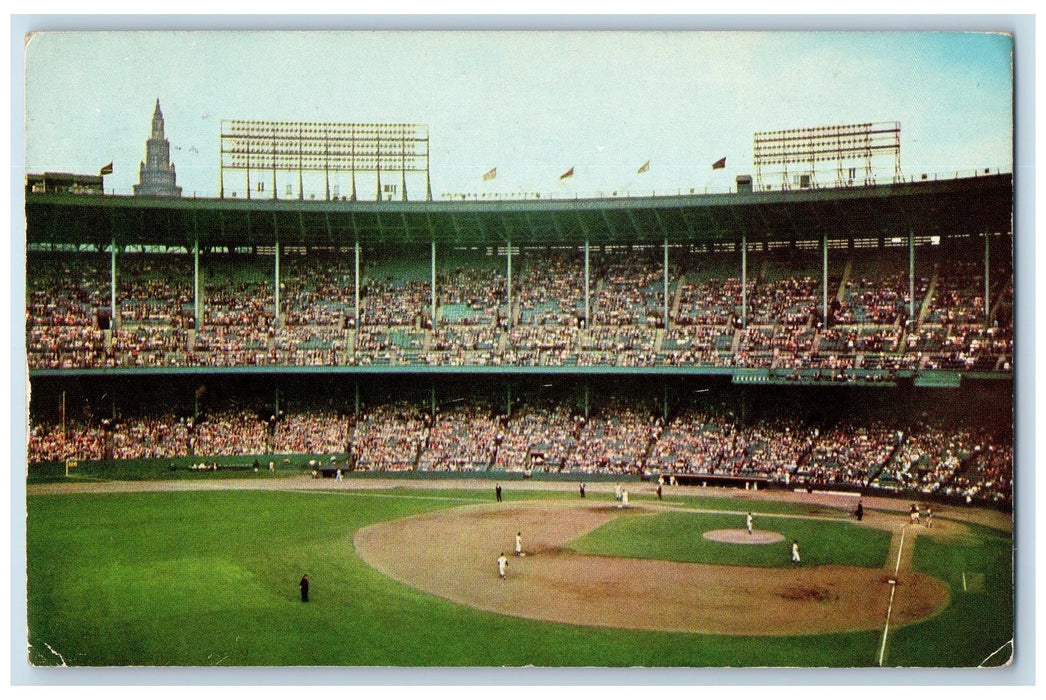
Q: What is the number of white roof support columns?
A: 12